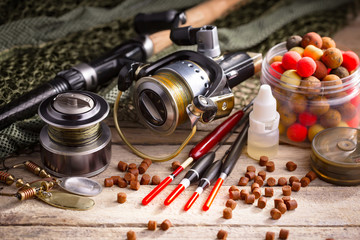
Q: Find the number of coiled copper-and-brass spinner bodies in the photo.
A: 3